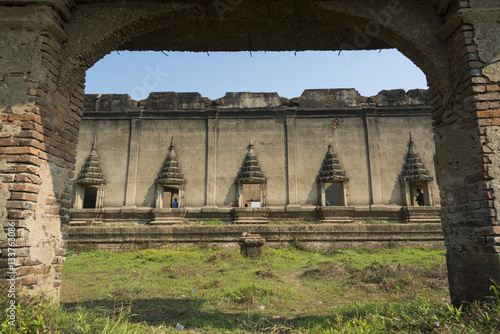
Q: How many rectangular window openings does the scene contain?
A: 5